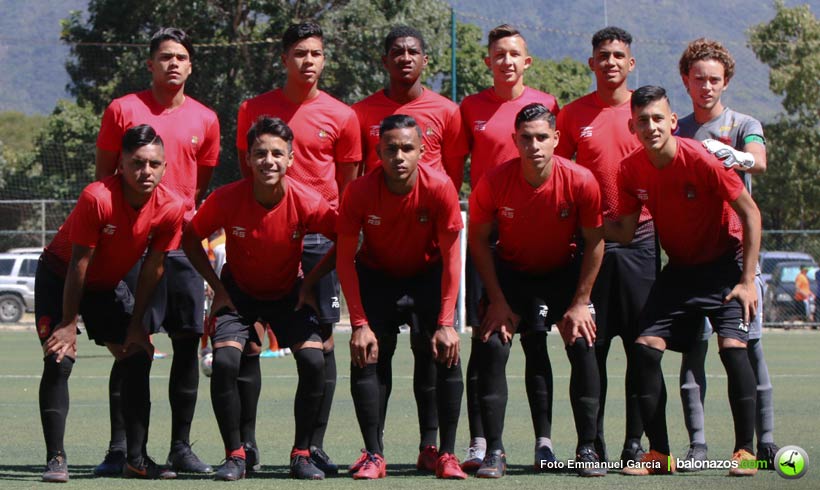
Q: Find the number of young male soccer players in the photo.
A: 11